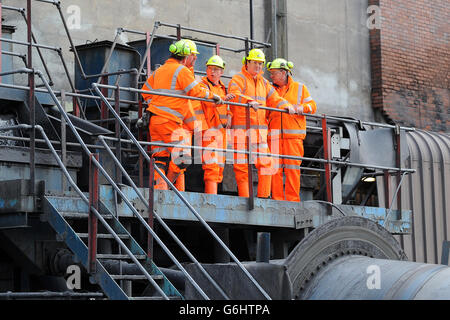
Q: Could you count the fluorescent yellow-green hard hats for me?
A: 5